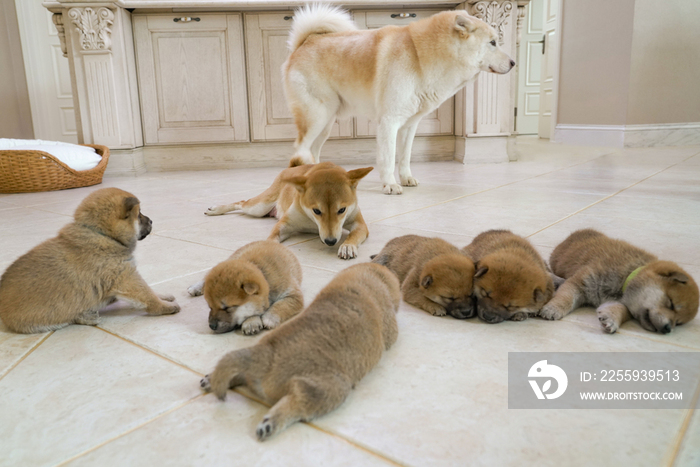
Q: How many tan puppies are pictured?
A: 6